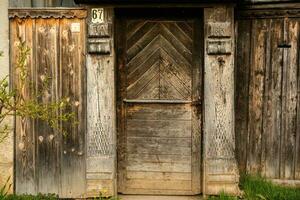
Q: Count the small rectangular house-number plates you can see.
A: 1